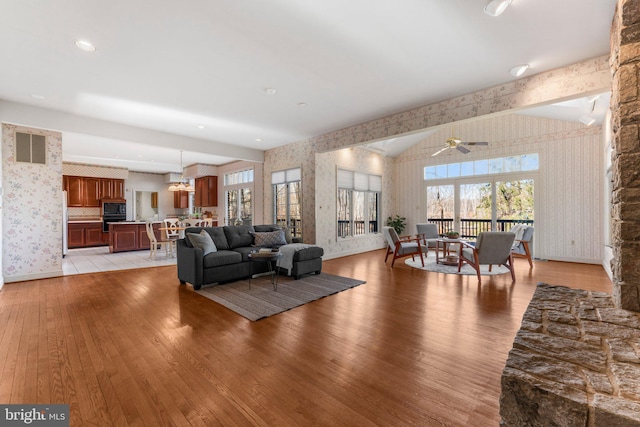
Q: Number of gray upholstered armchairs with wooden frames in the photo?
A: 4